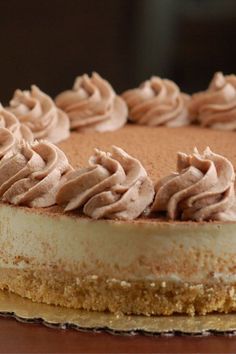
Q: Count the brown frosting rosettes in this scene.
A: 9